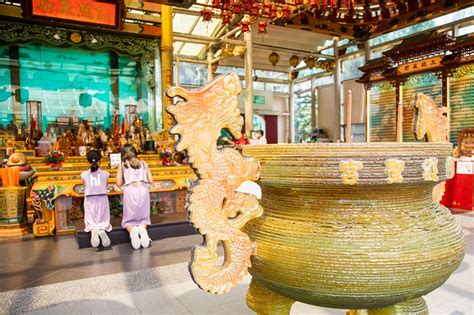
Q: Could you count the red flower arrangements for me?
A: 2